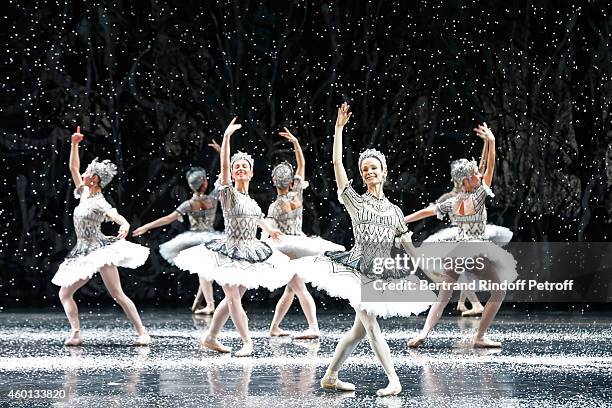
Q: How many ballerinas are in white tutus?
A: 7